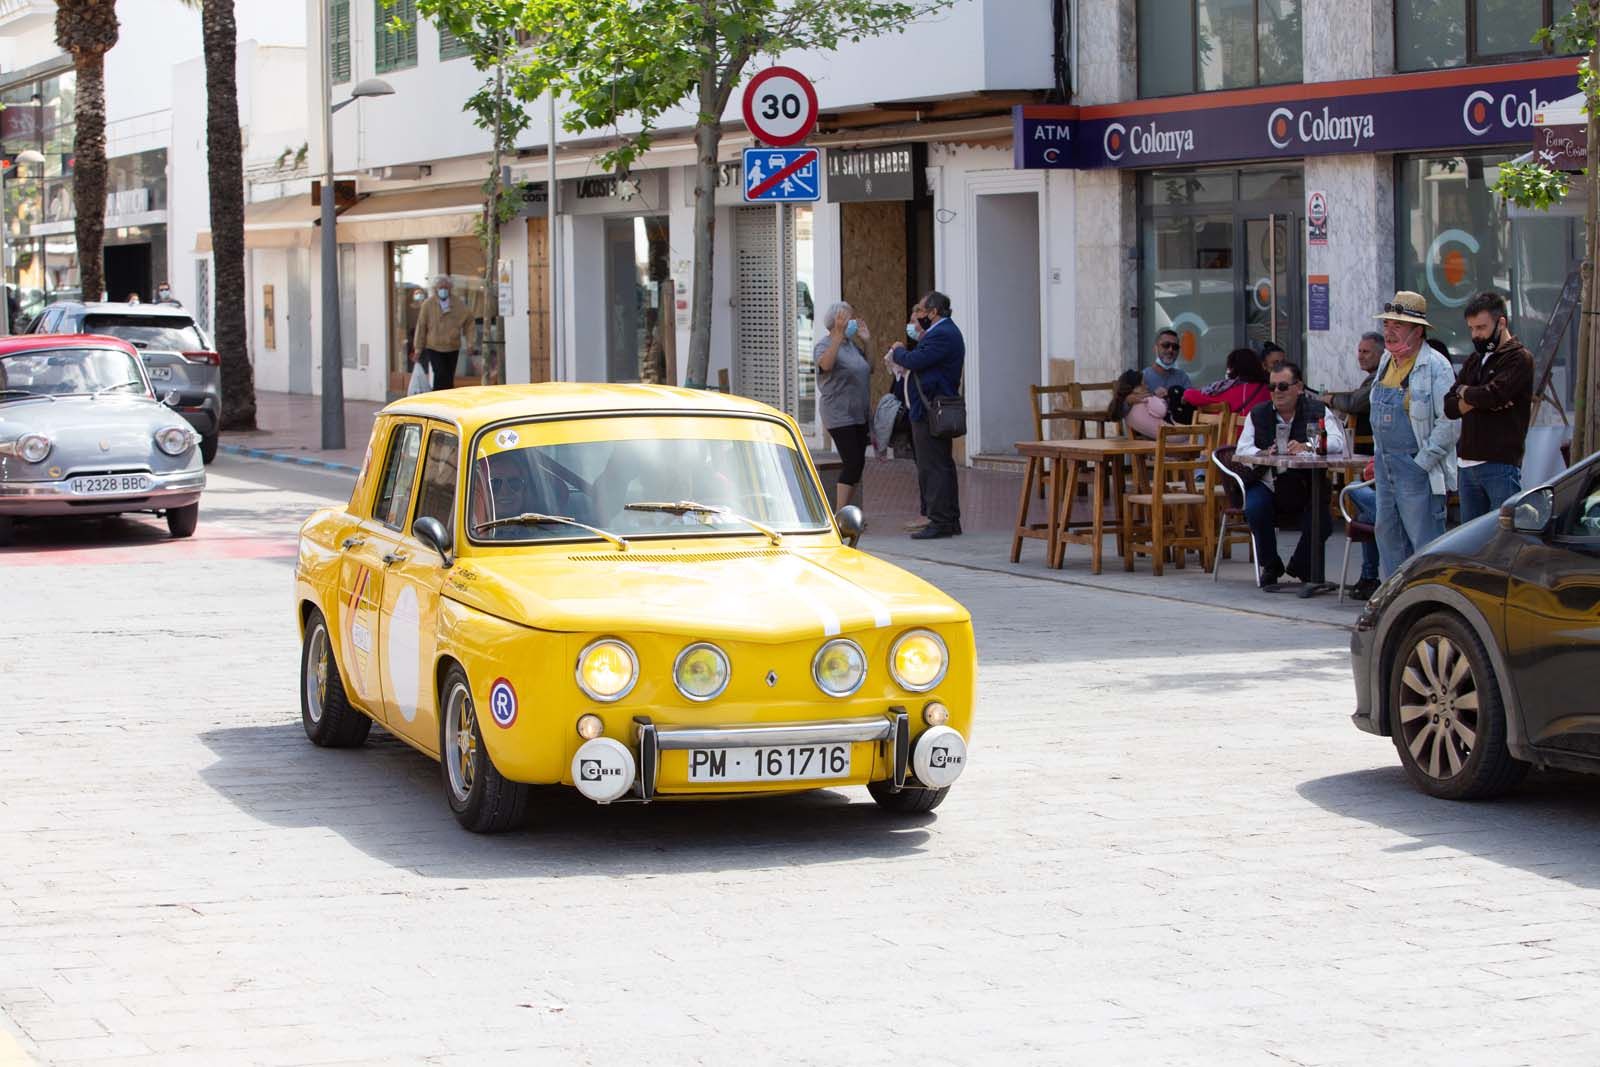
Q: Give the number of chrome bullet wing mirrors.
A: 2